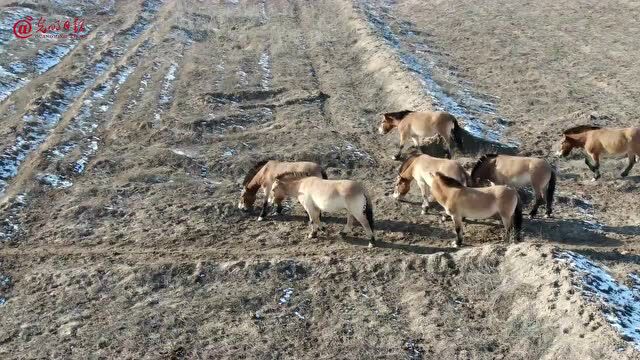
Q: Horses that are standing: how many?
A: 7